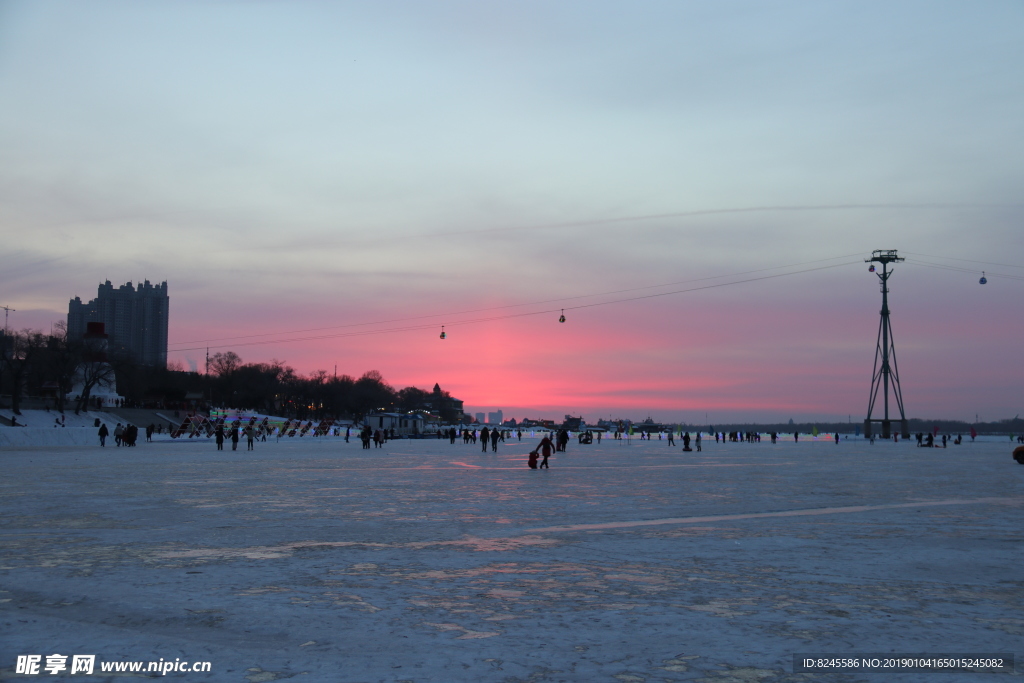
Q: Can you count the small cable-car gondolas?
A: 4